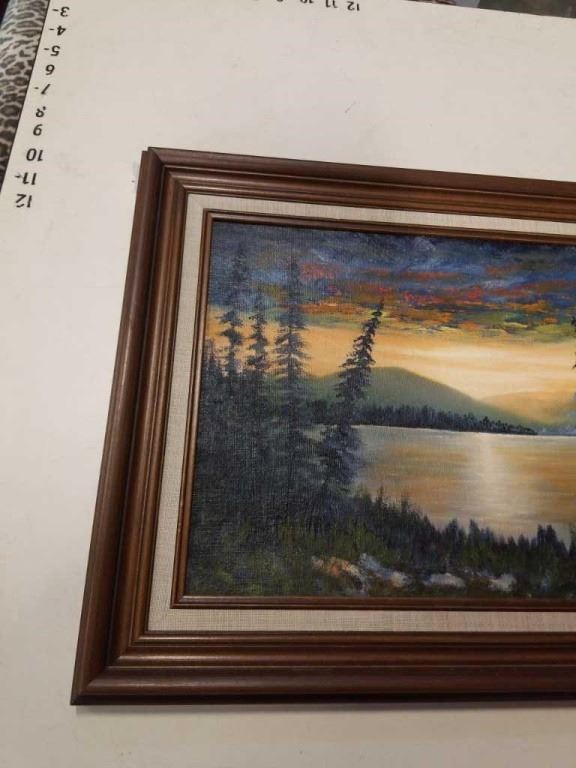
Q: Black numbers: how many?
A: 14